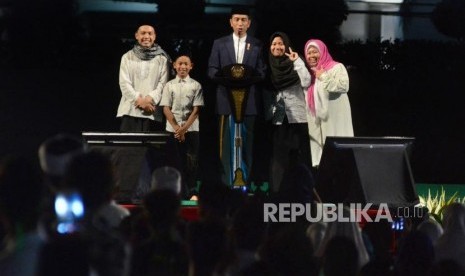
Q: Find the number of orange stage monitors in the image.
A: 0